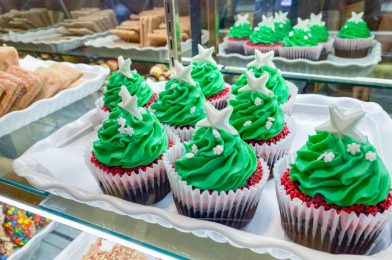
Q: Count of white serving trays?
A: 7